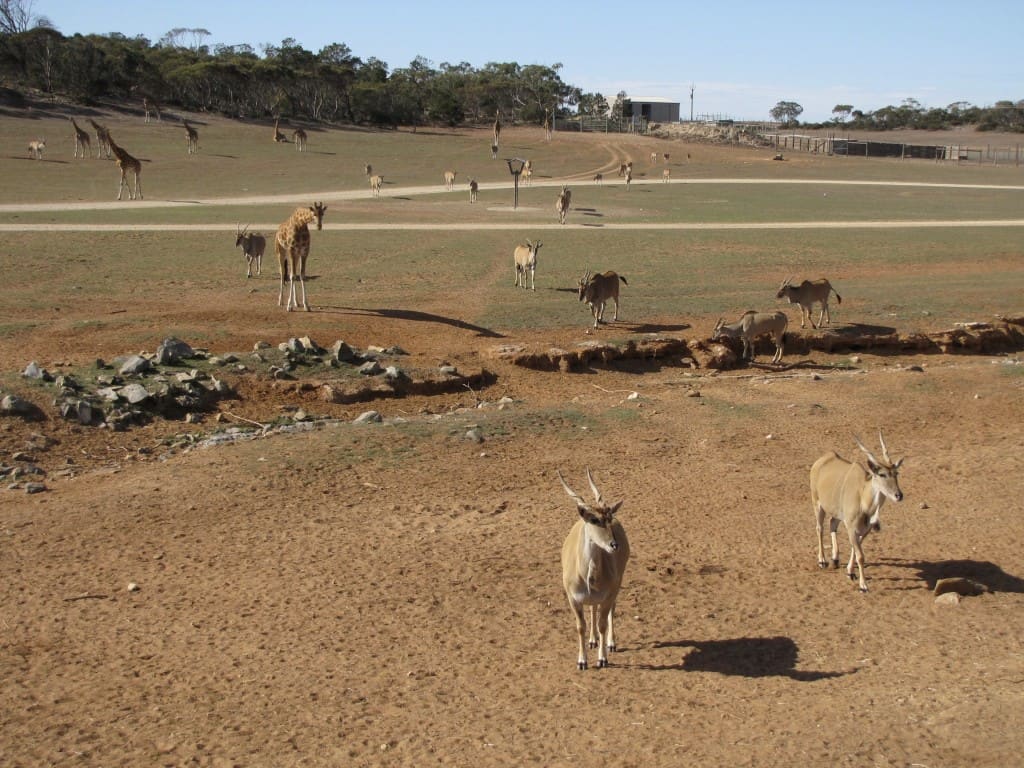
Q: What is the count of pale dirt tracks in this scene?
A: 2